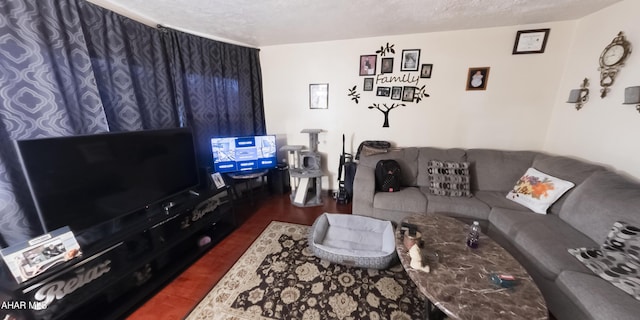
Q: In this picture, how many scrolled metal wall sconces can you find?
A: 2